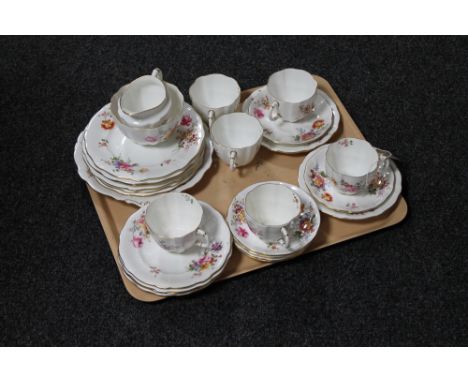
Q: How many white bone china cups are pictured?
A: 6